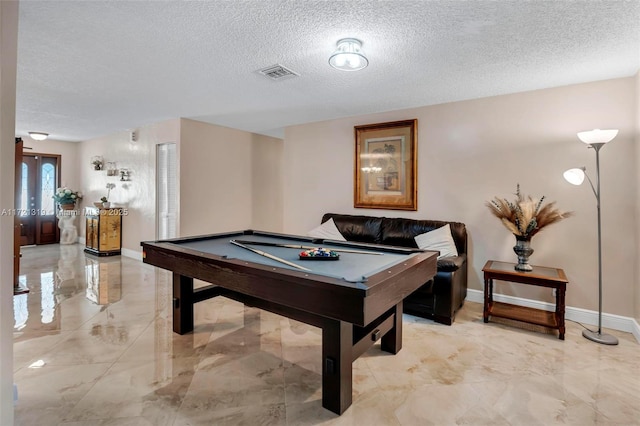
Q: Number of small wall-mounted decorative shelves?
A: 3